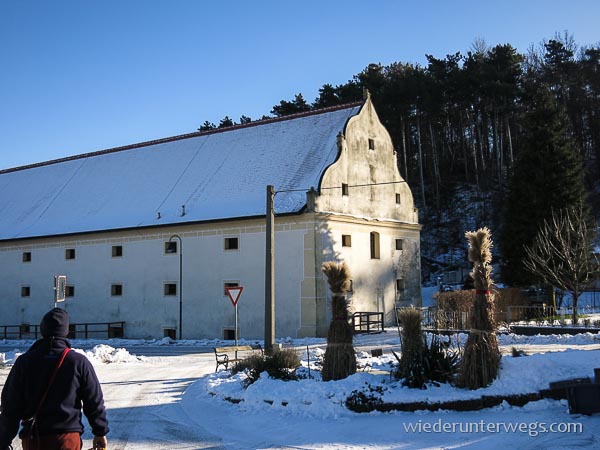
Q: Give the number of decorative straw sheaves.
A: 3